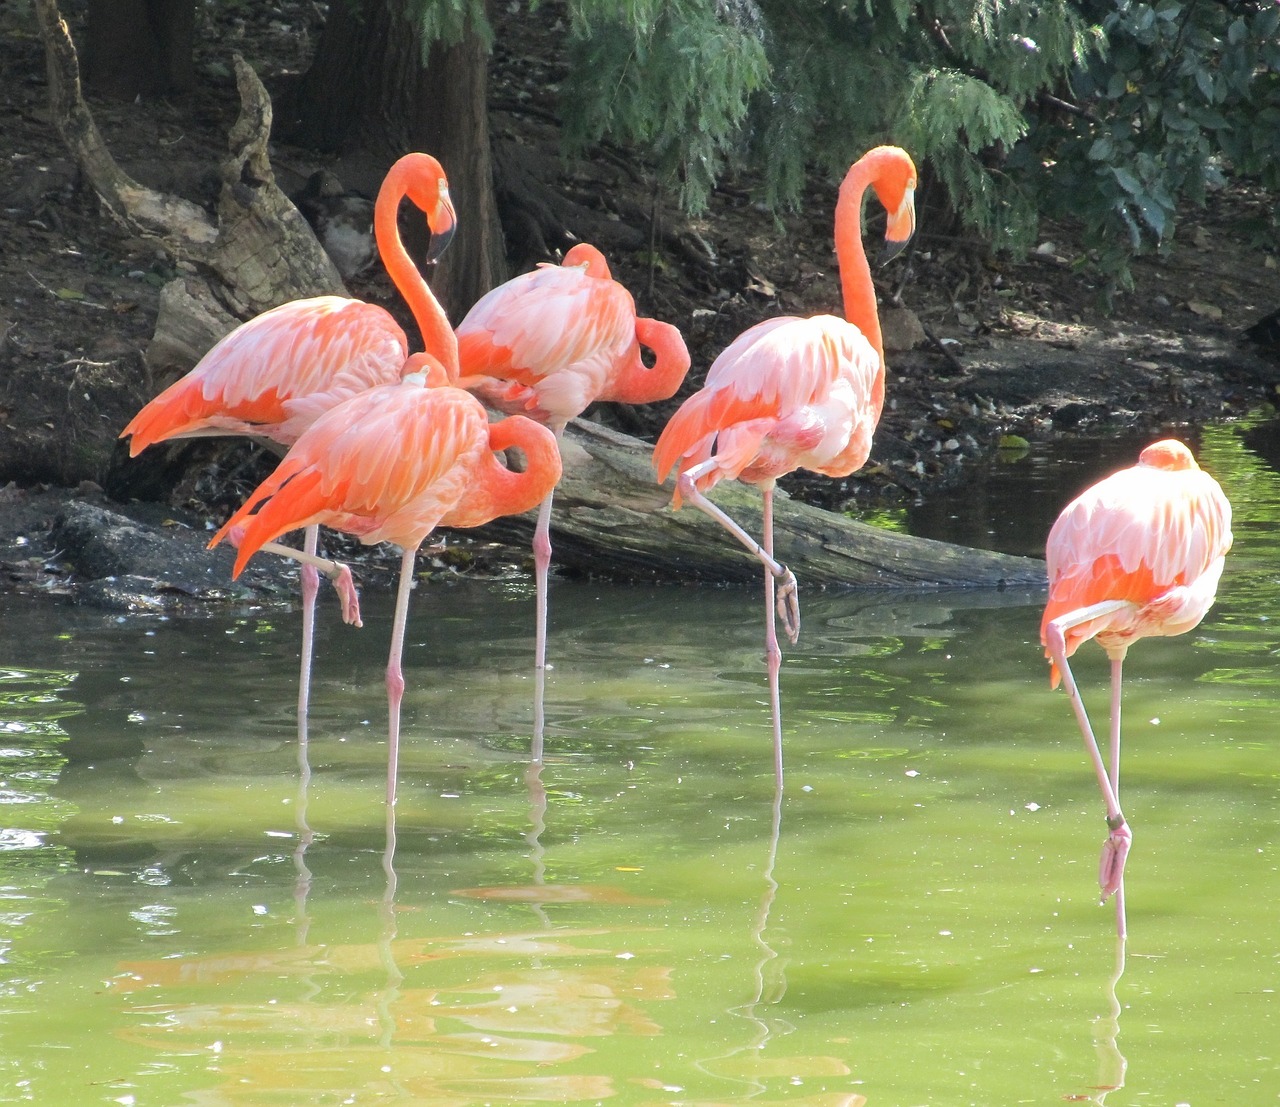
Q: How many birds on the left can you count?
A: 3